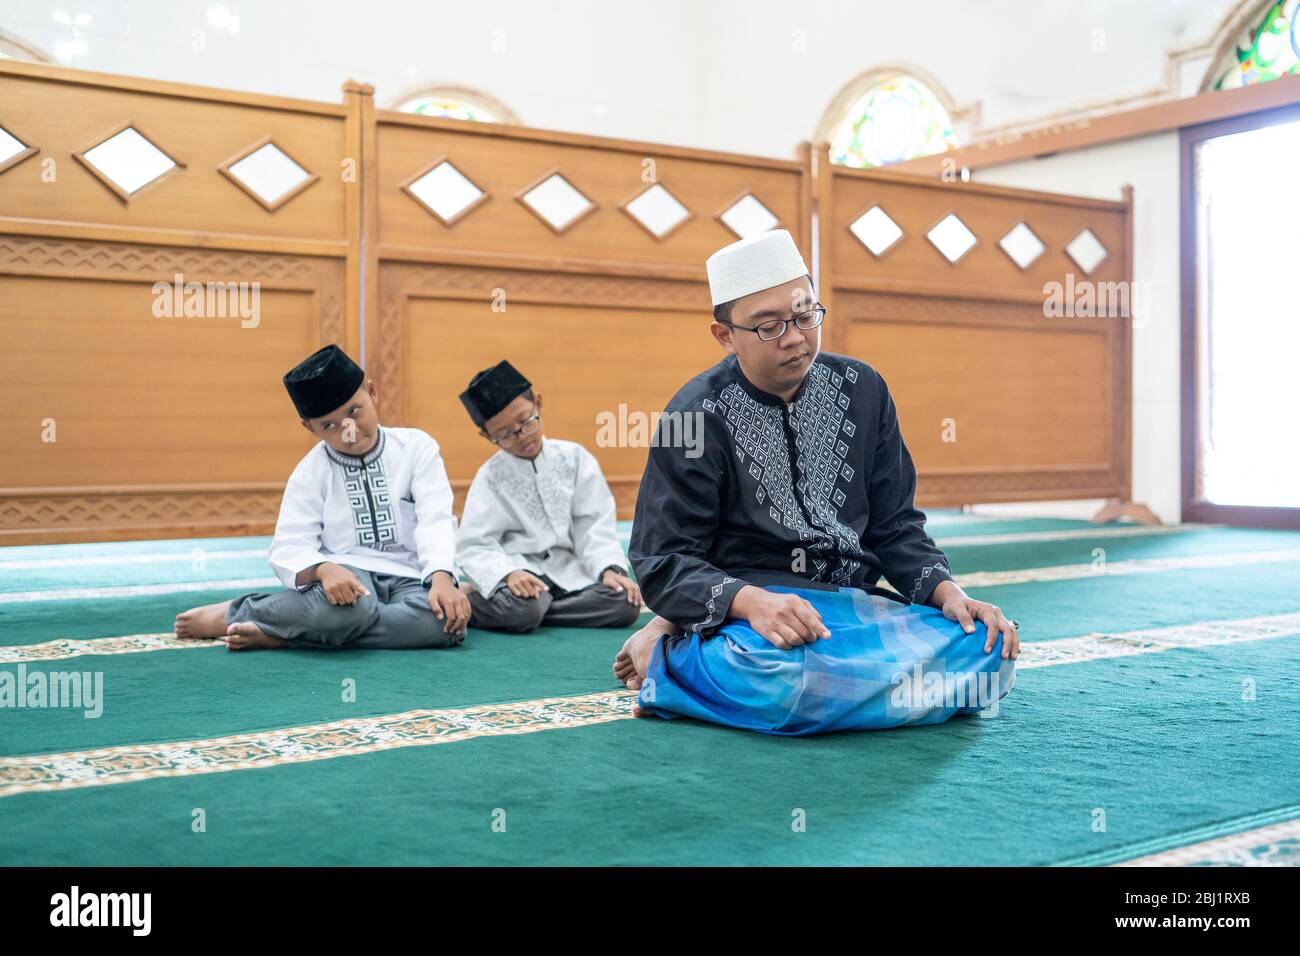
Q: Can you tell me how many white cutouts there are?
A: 11